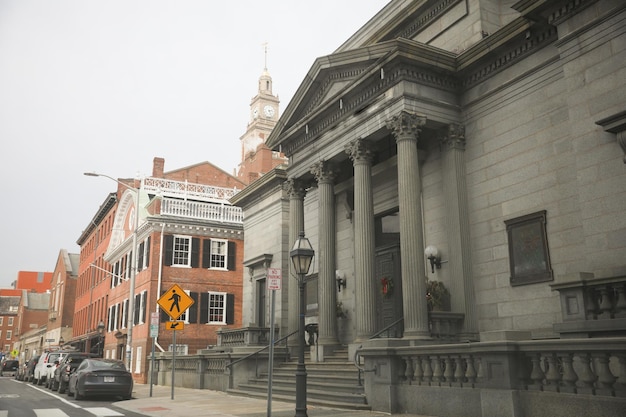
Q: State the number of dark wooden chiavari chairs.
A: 0